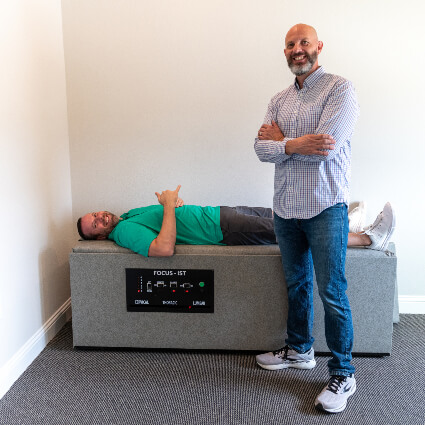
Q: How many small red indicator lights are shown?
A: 4